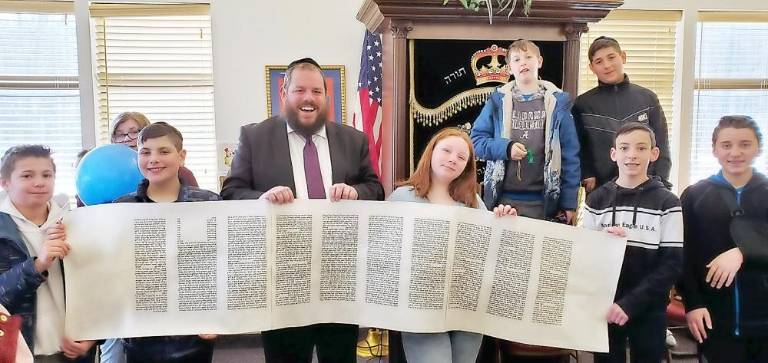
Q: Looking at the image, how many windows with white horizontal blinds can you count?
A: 4